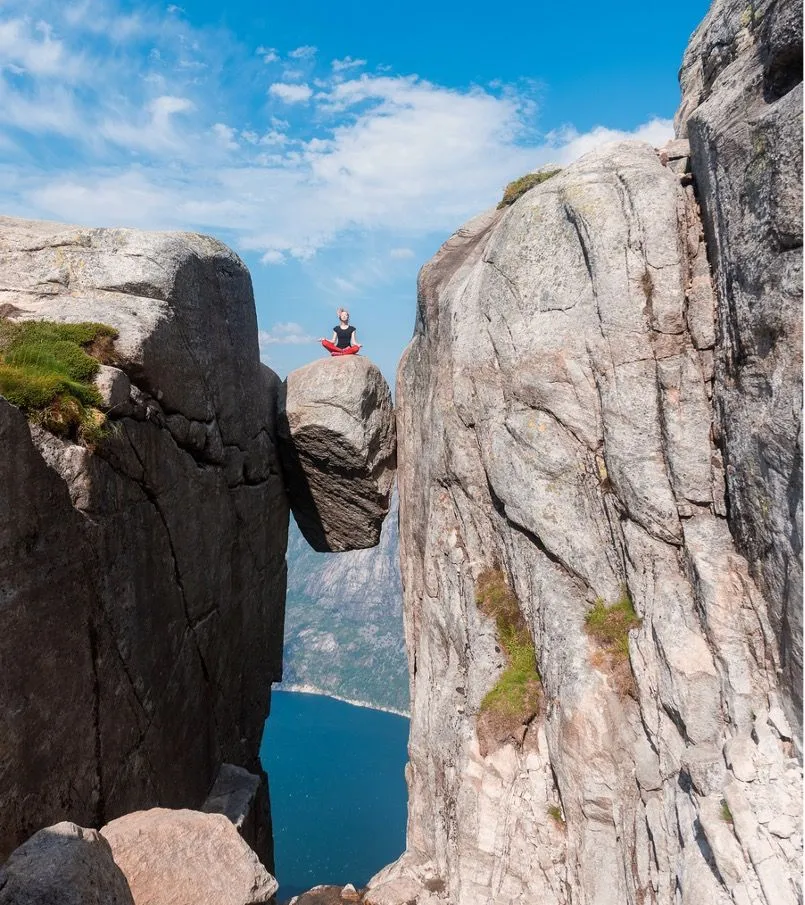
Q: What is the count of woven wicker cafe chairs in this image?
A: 0